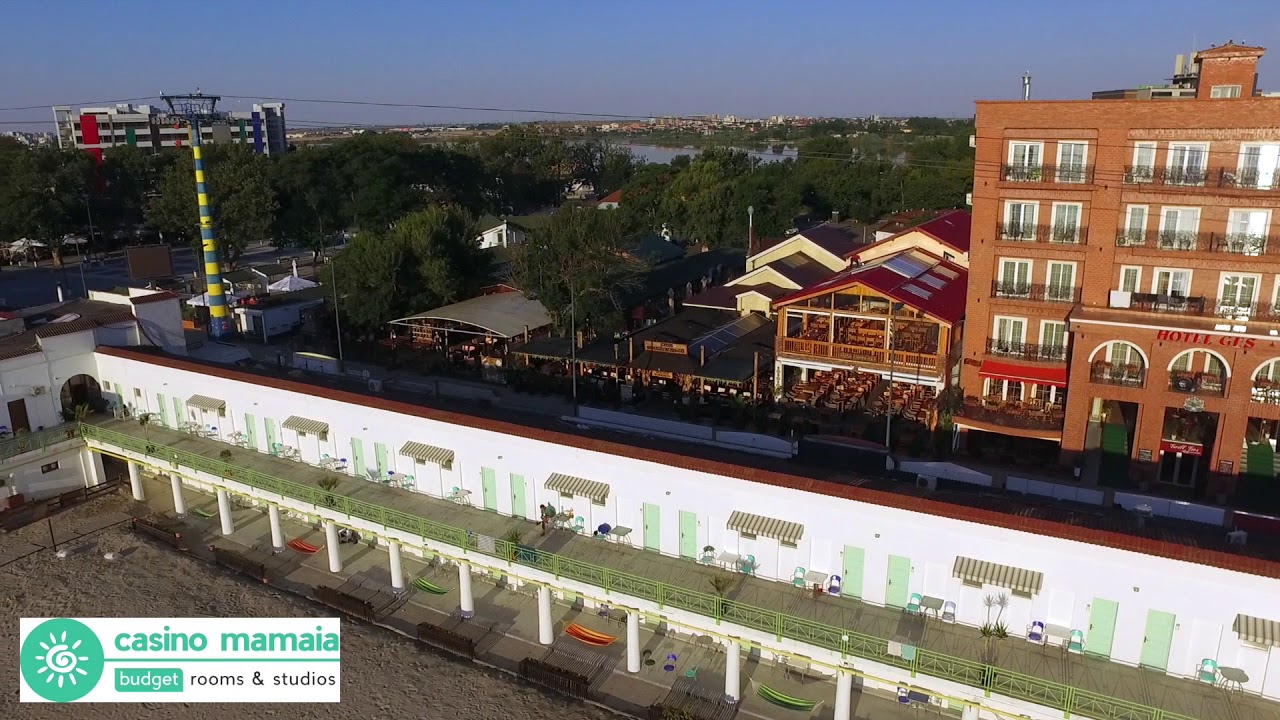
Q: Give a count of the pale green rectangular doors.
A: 15